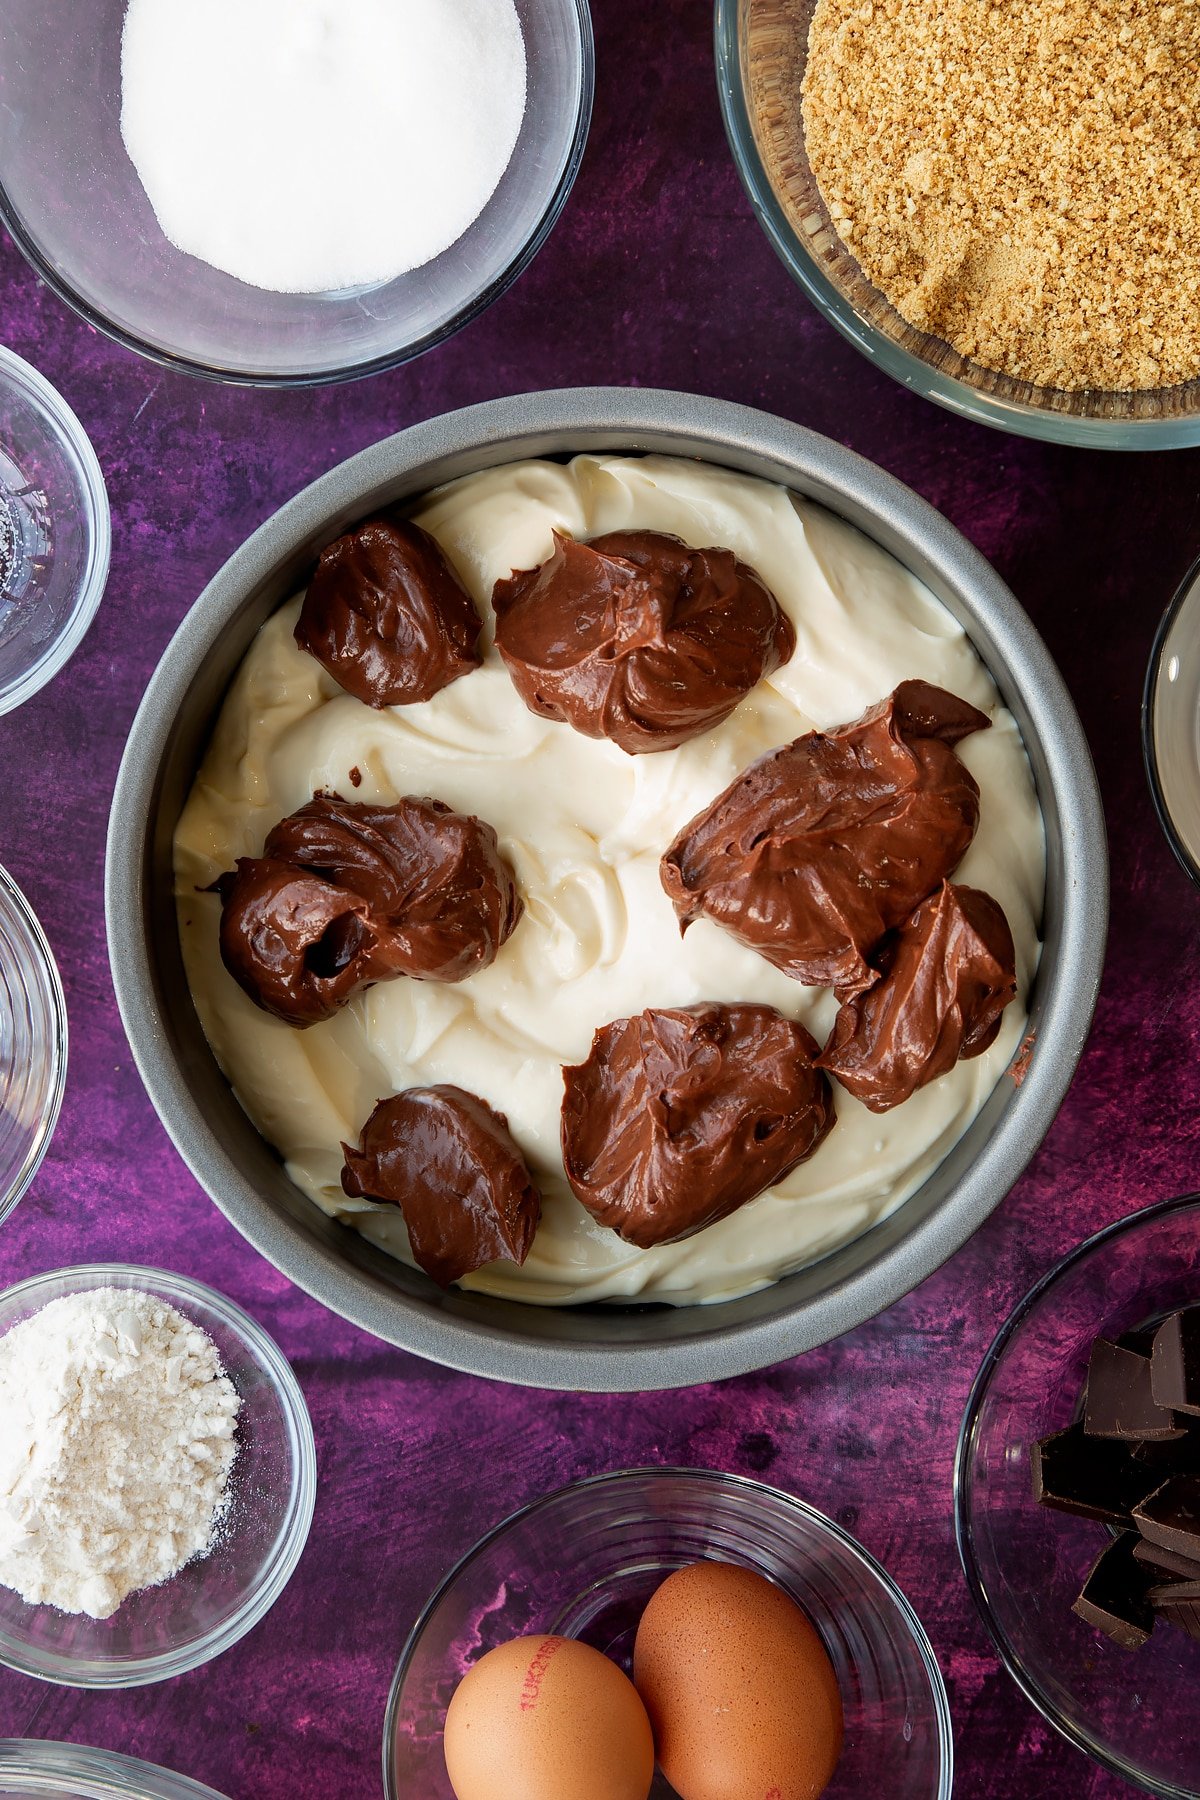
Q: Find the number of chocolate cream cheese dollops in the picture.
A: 7